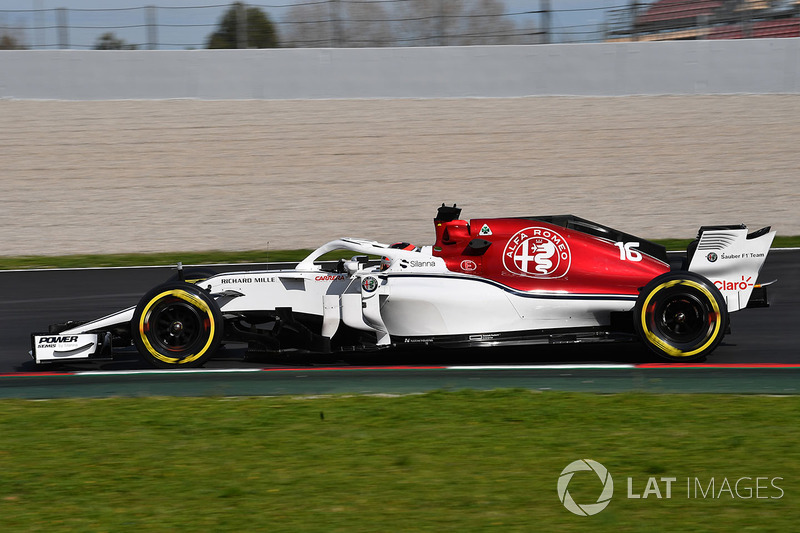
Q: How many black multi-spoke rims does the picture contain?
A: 2